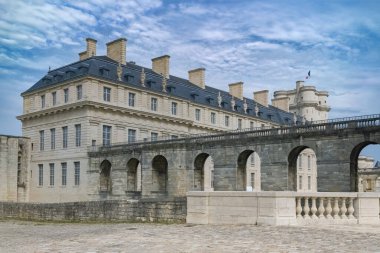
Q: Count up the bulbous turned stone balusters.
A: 8